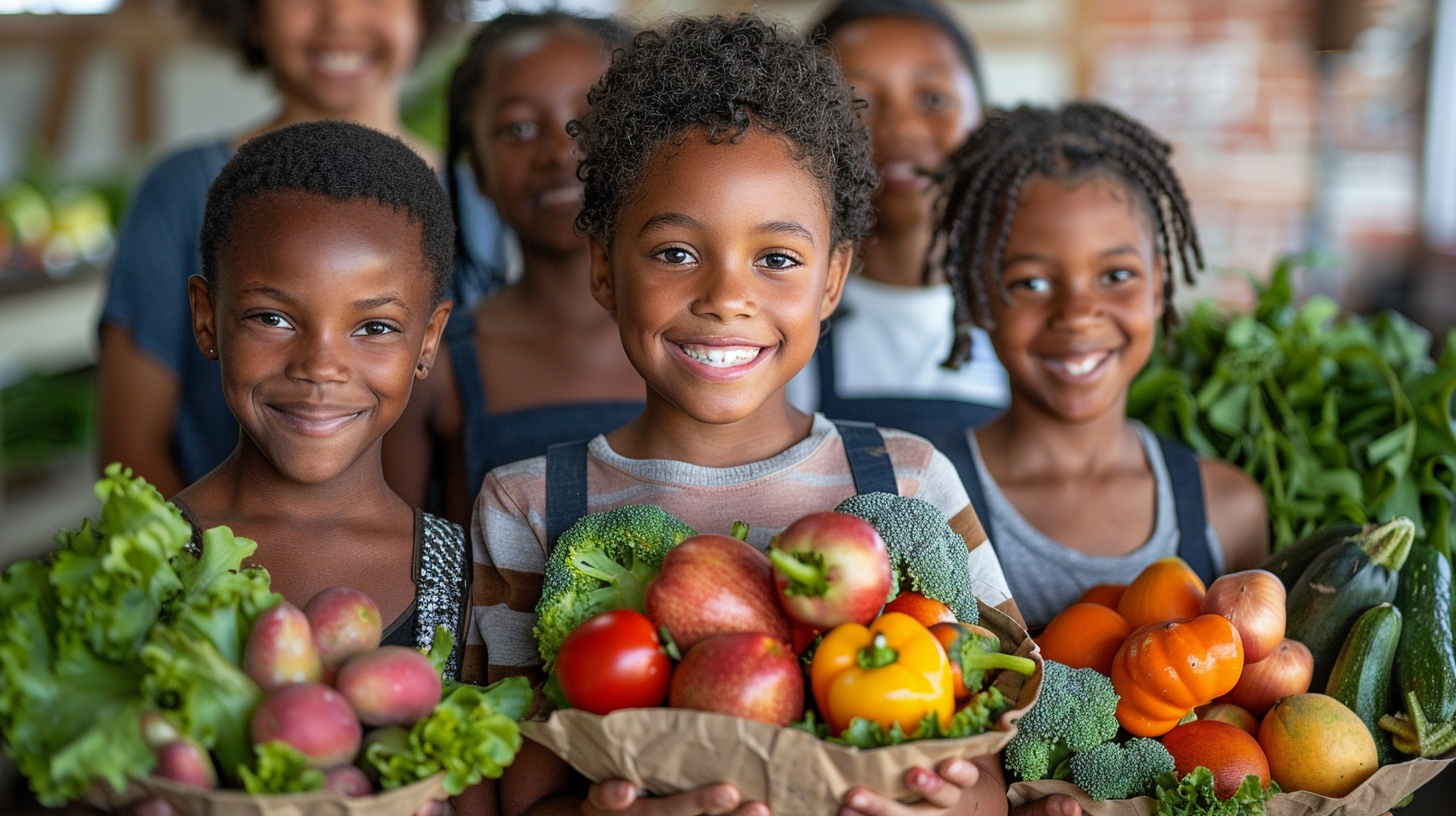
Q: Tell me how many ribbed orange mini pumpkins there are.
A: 1